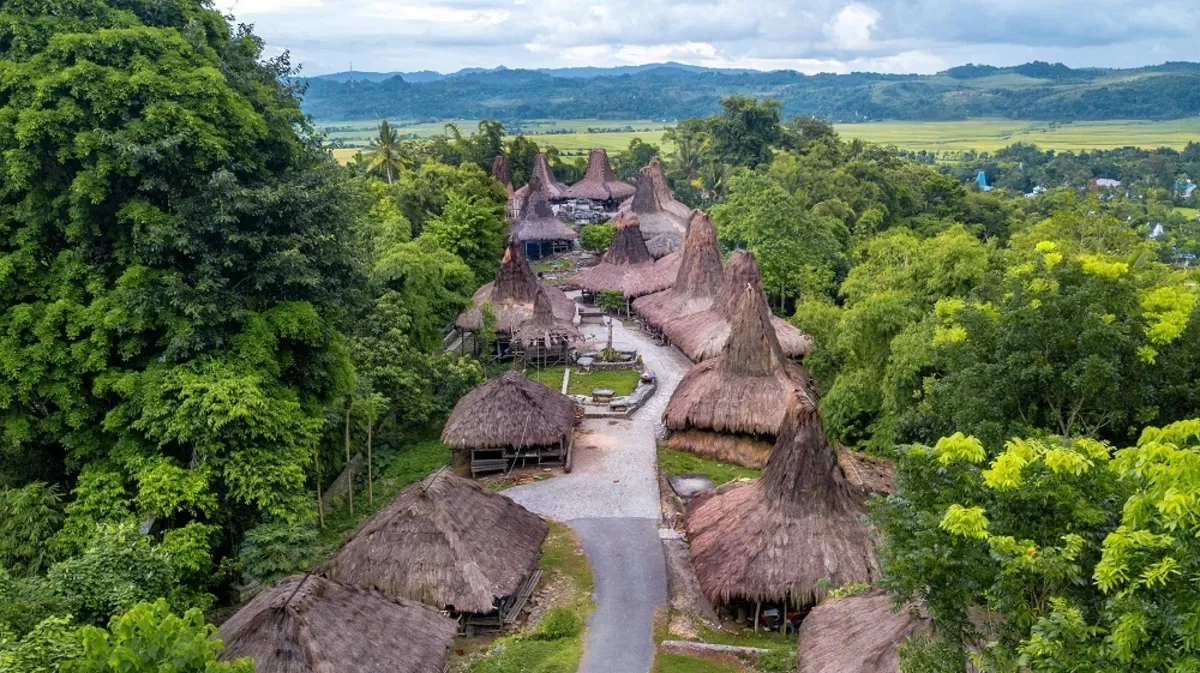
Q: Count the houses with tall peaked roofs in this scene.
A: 13